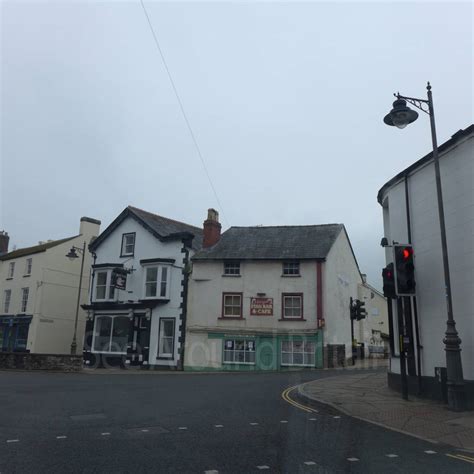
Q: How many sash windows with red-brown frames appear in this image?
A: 2